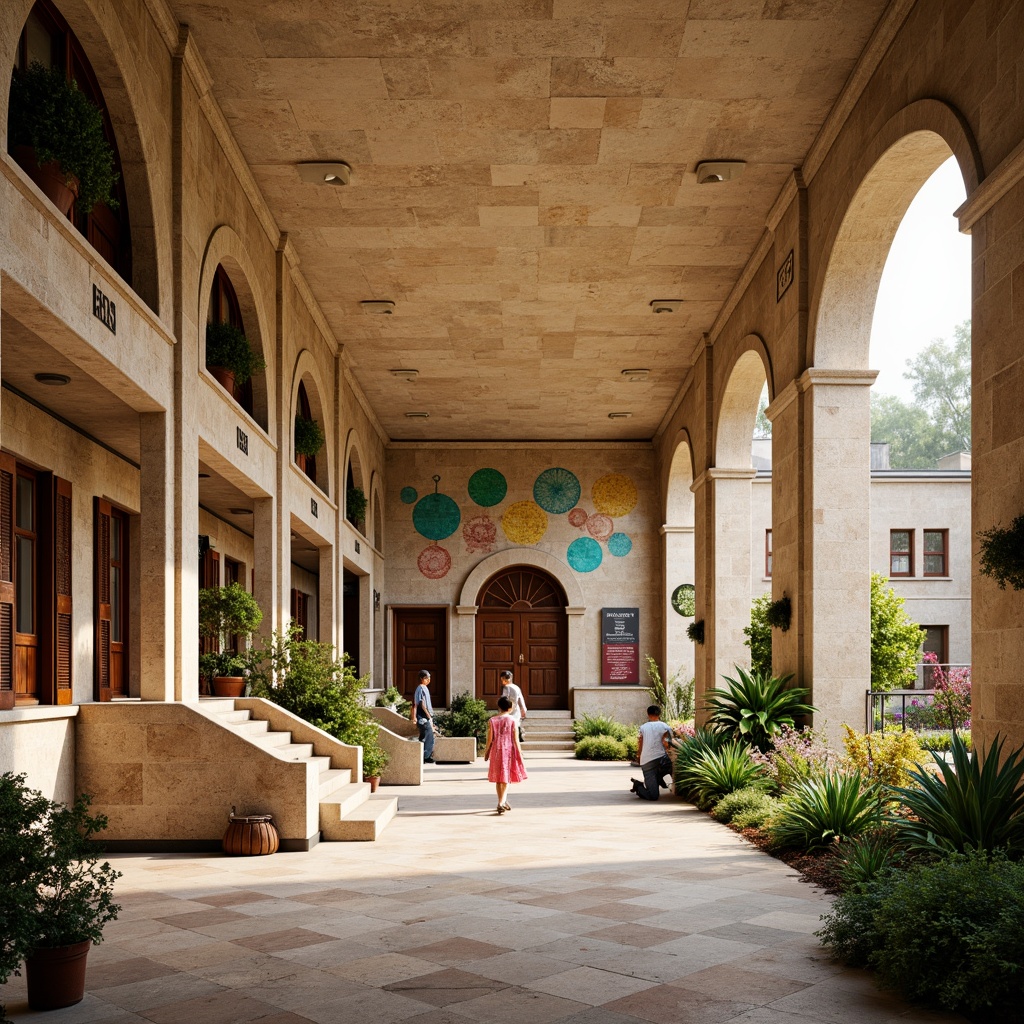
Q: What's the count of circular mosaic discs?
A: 12